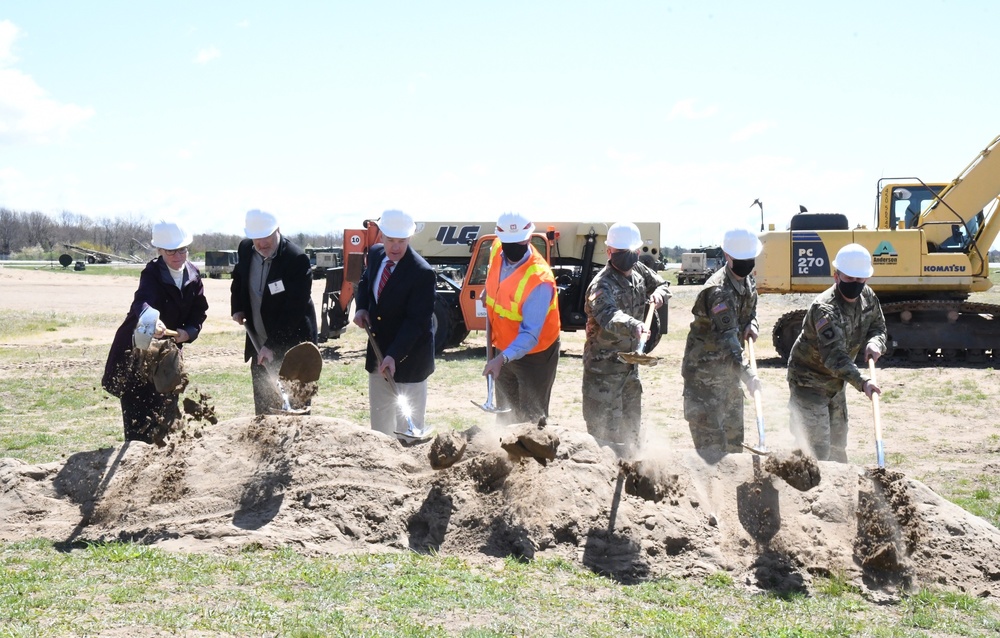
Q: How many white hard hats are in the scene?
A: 7